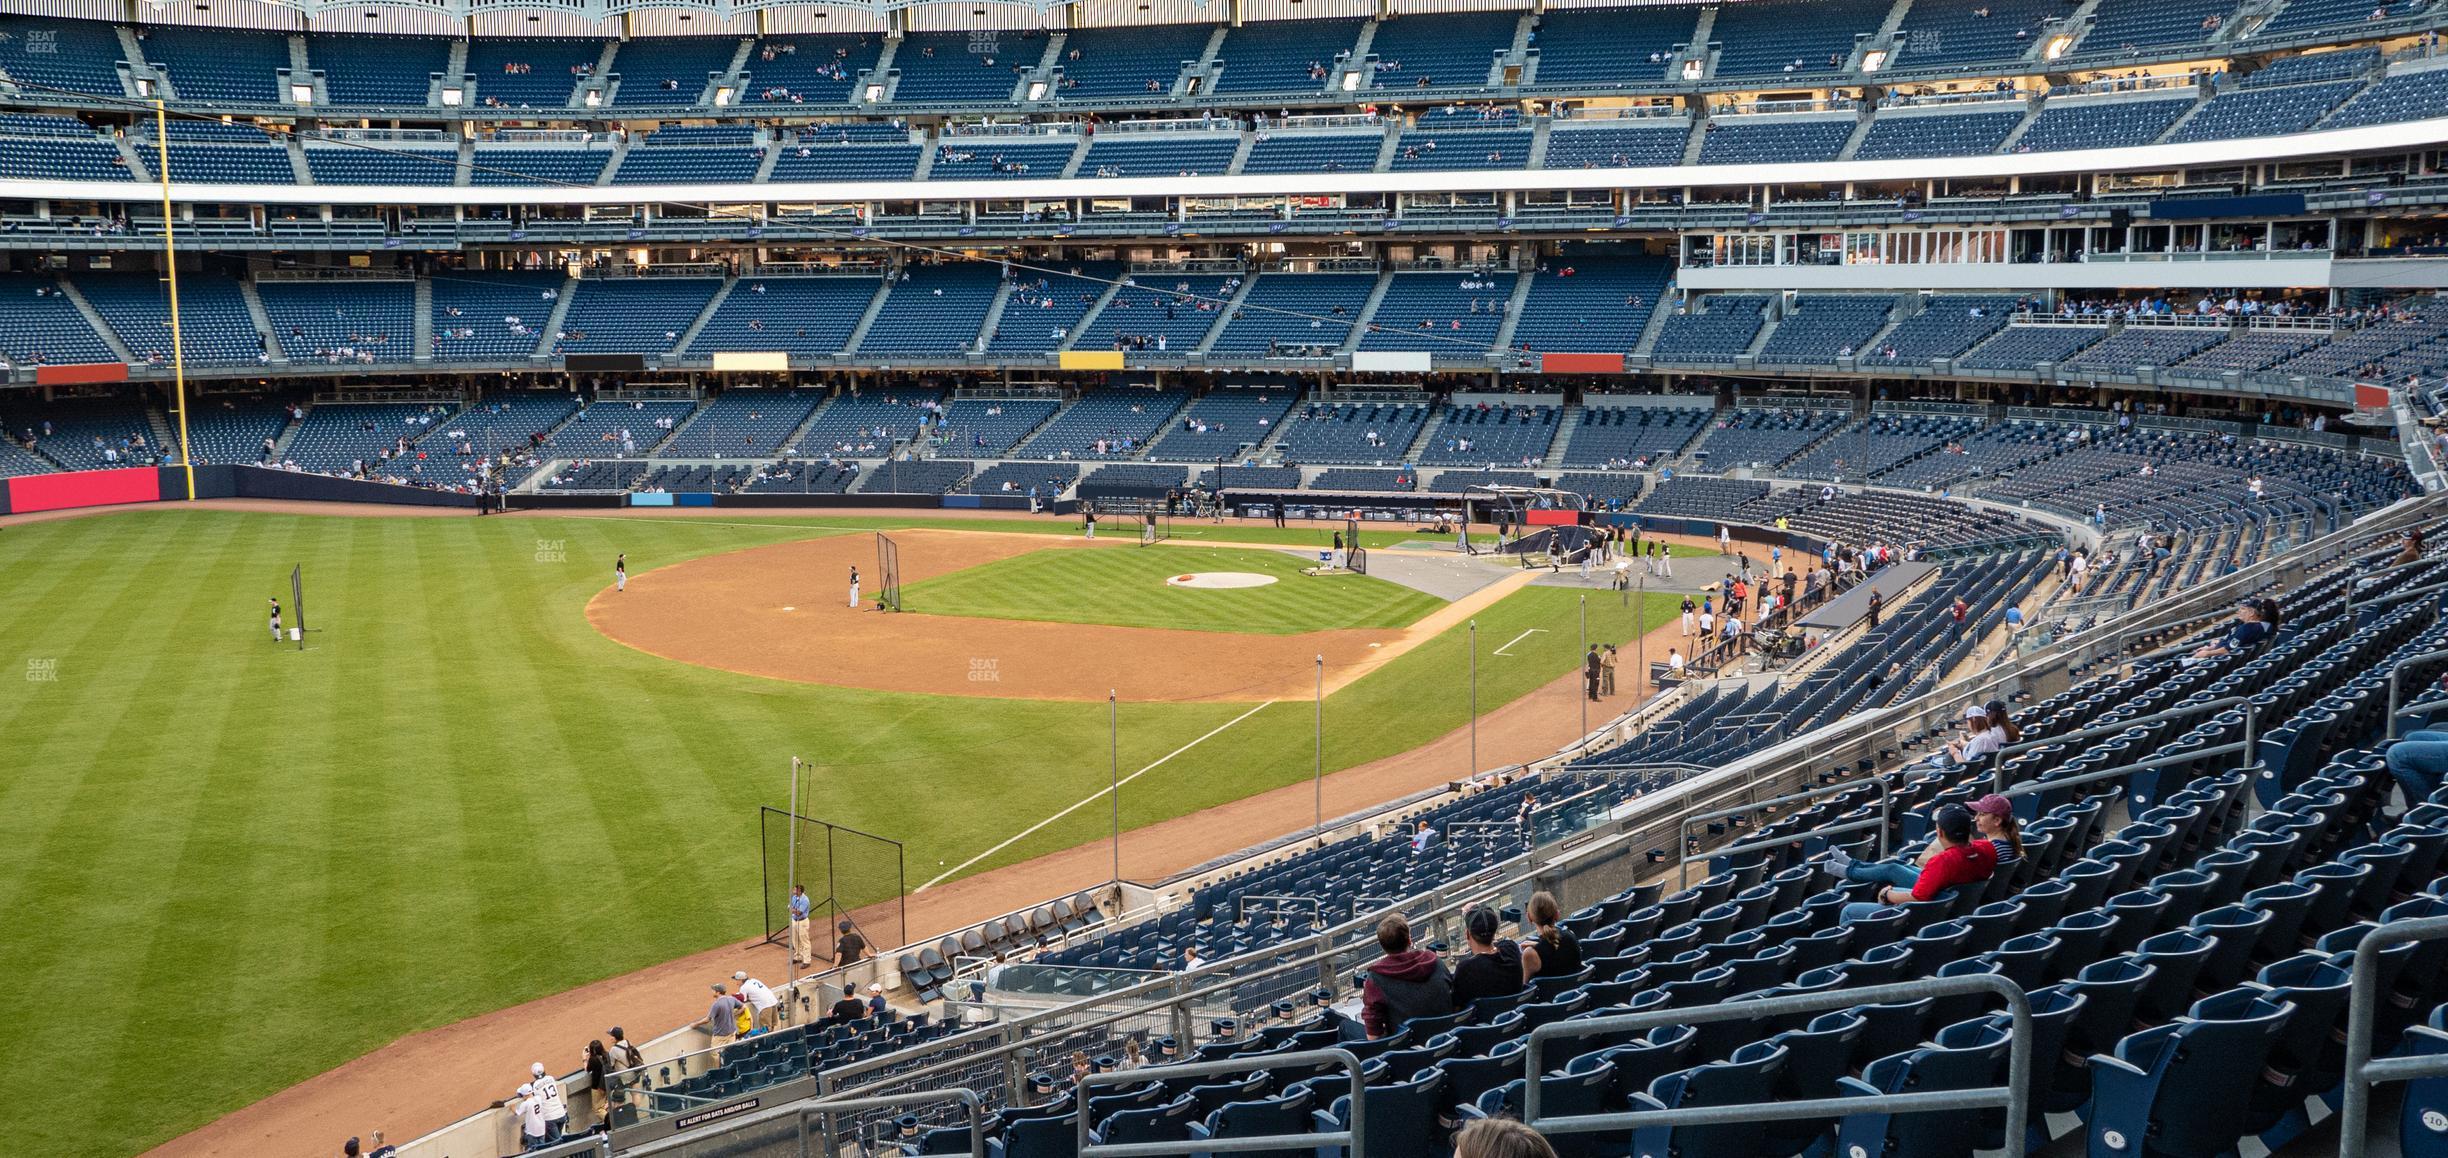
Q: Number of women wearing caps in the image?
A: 3